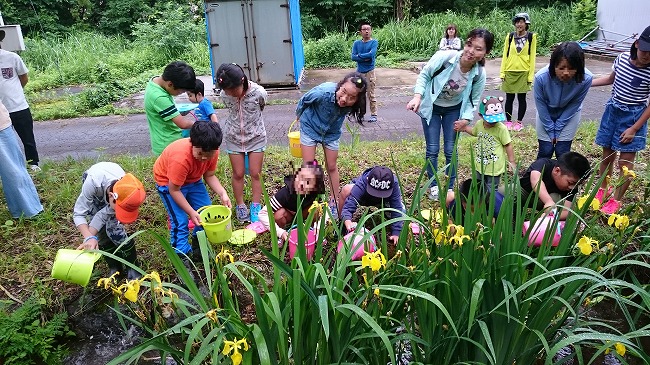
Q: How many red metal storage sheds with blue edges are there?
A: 0